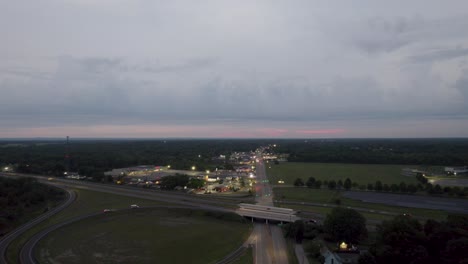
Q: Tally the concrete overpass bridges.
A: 1